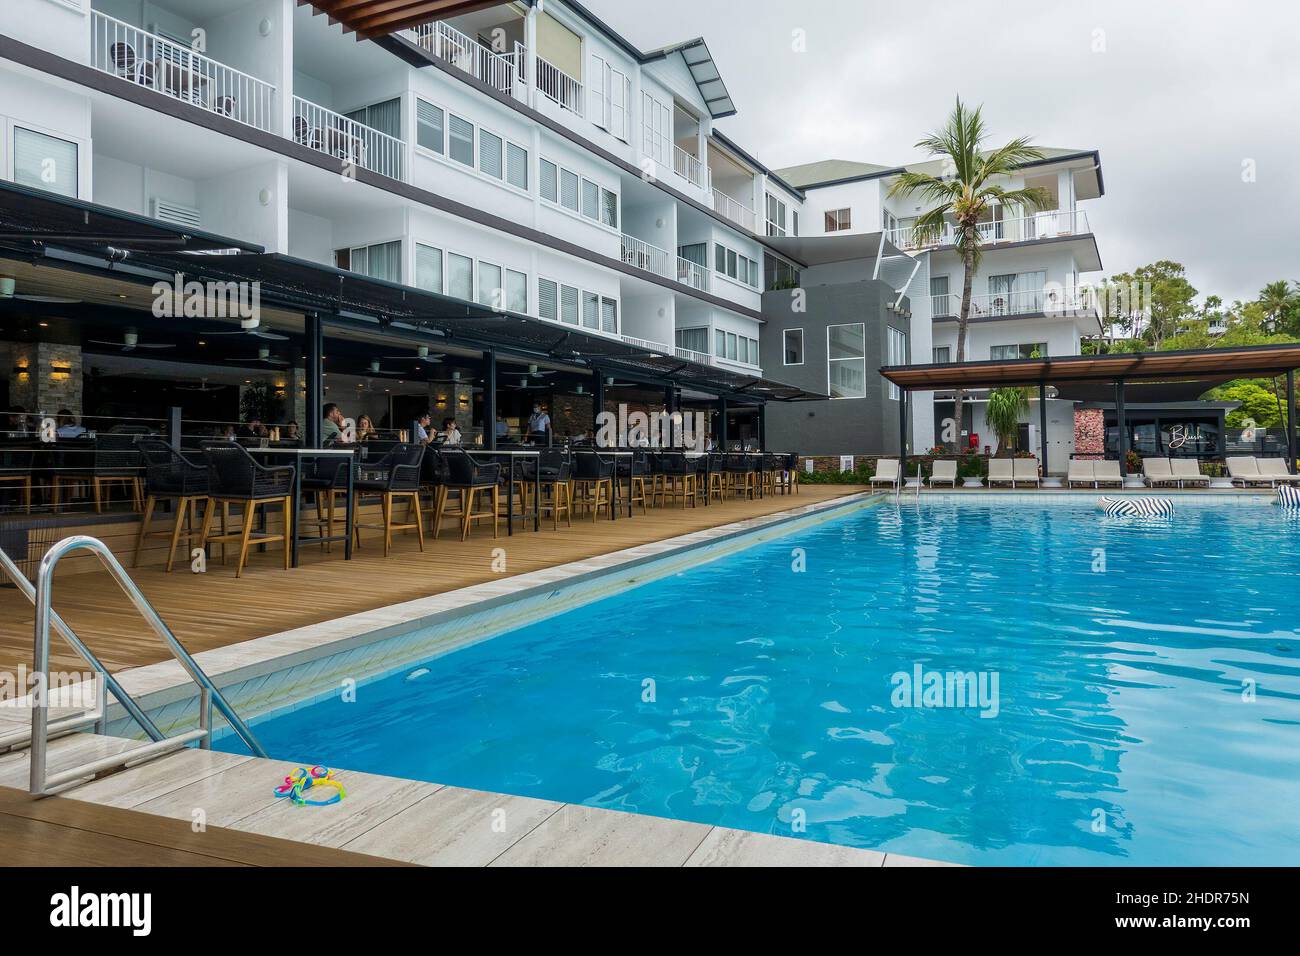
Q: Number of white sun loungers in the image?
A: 10